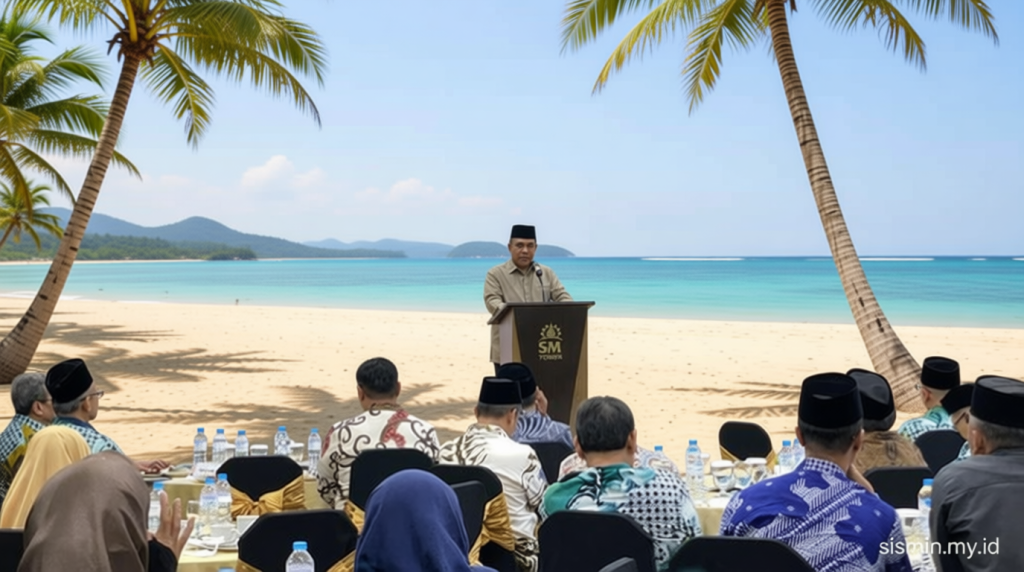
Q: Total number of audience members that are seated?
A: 14